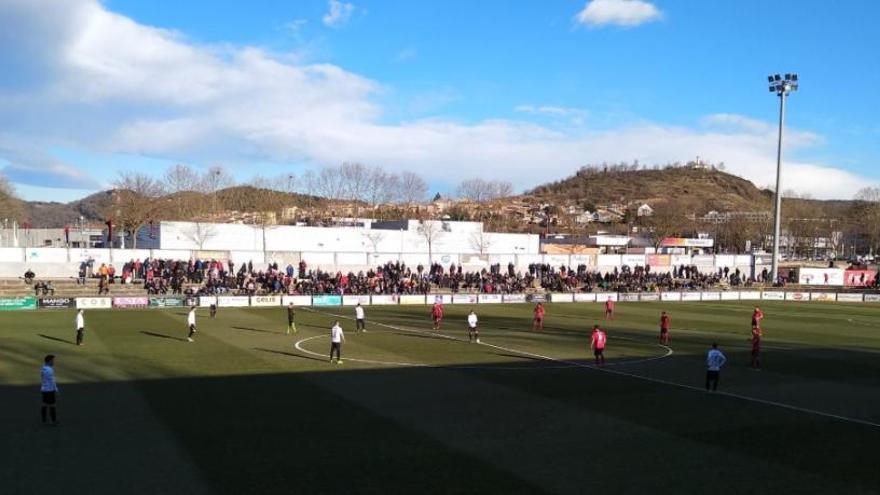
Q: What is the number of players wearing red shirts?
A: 7